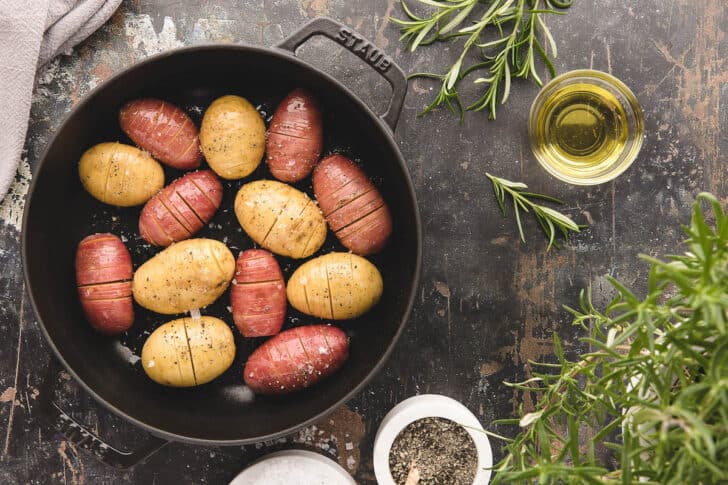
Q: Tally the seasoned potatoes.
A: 13